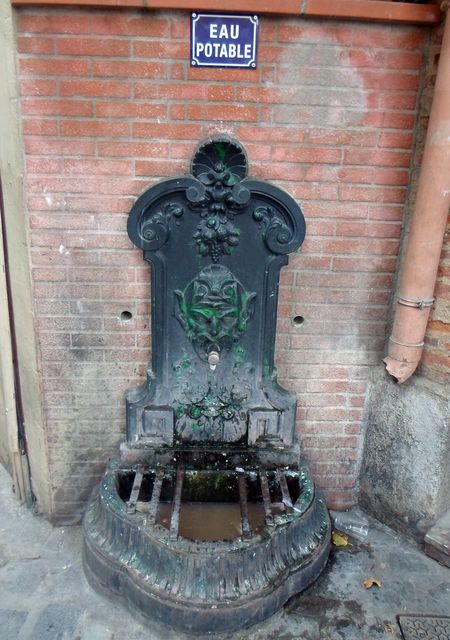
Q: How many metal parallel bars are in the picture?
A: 6